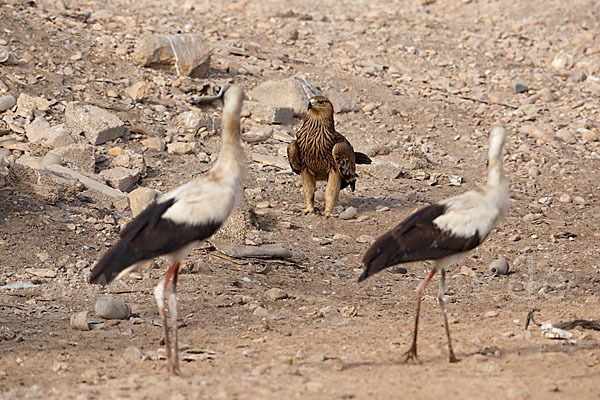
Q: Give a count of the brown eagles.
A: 1